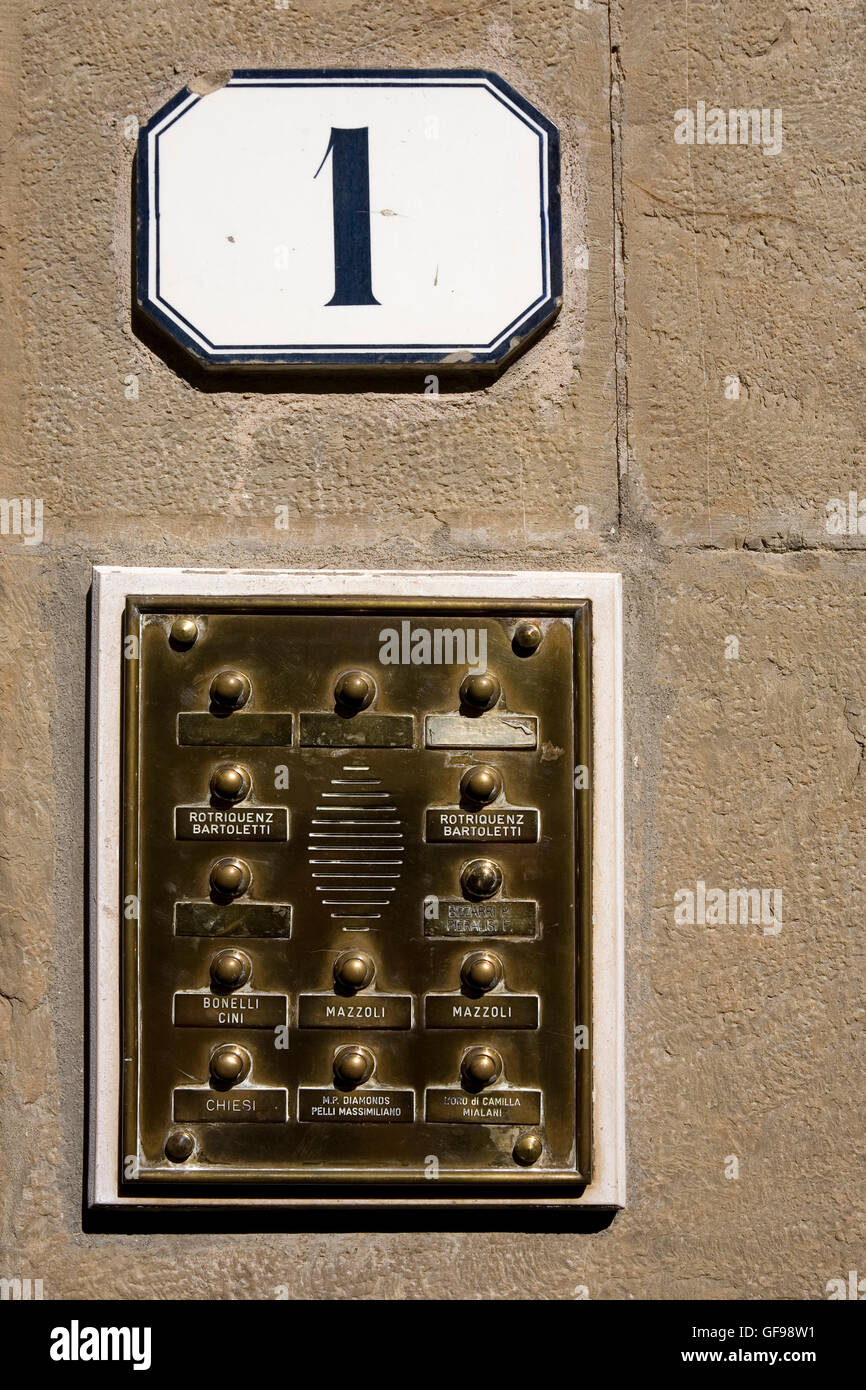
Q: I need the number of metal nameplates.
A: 13